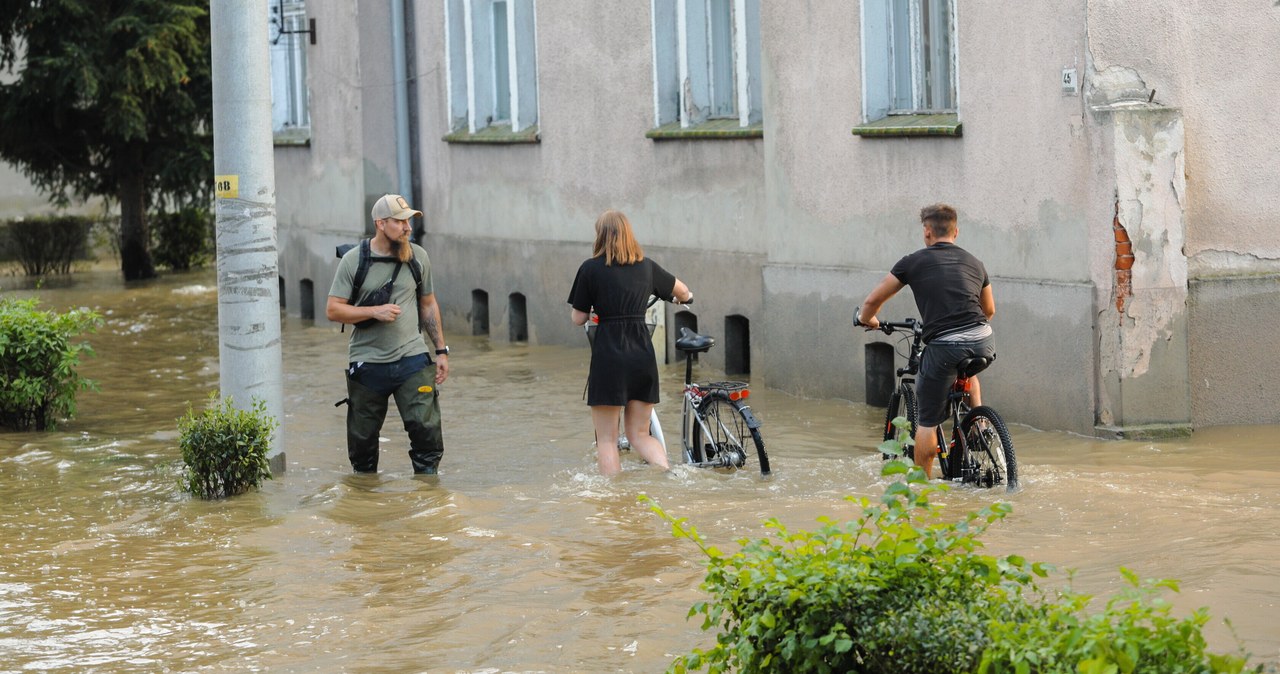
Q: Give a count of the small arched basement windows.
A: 7